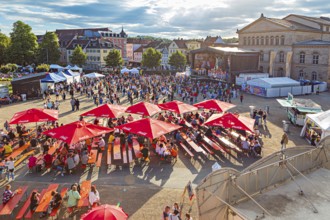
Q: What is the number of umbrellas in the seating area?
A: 9